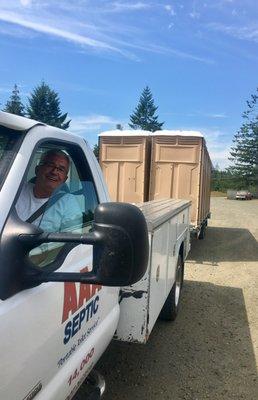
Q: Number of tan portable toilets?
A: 2